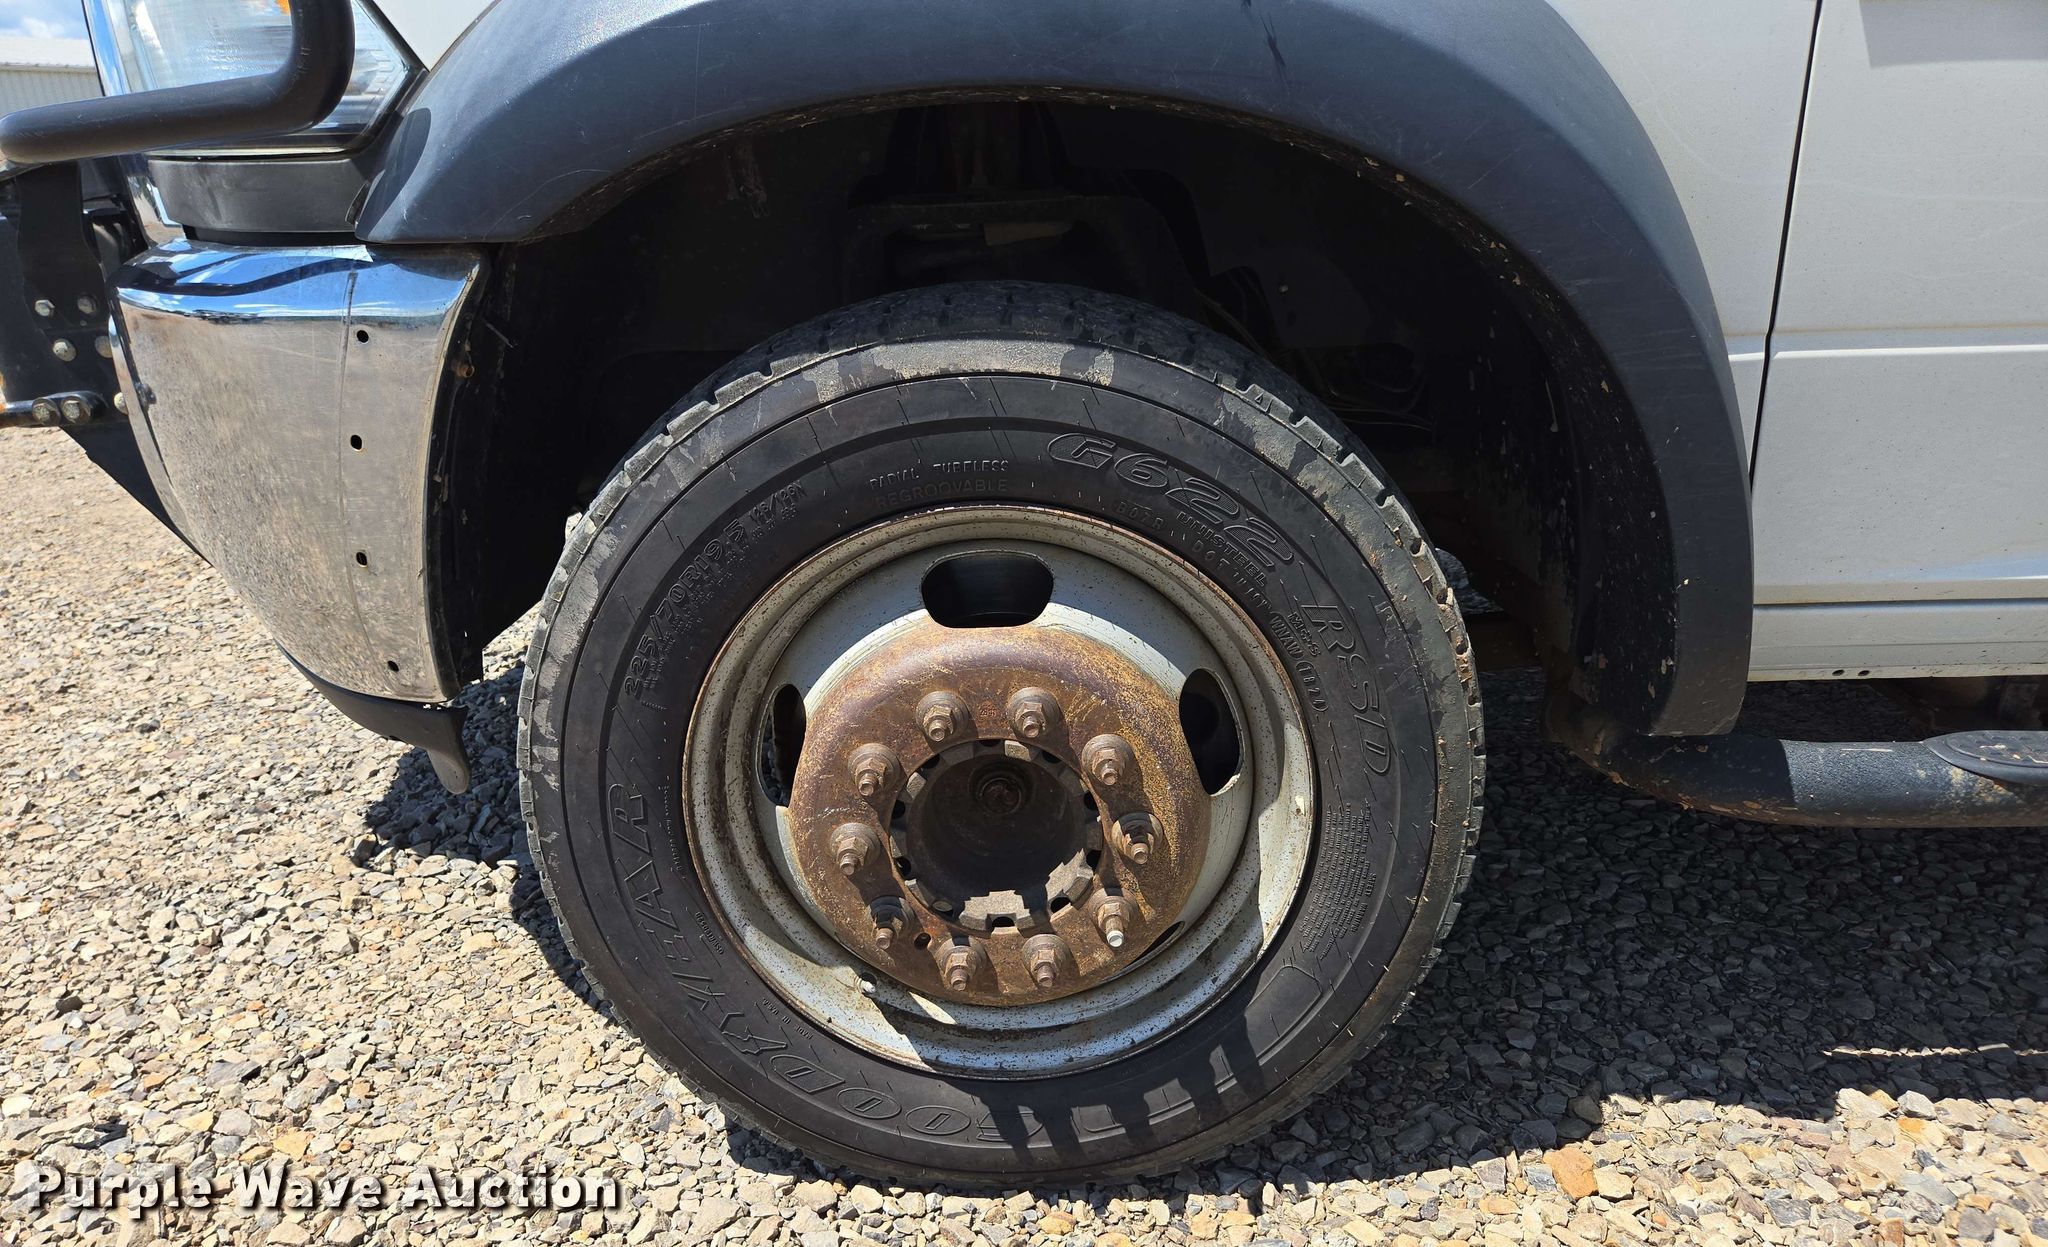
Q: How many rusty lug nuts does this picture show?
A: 10